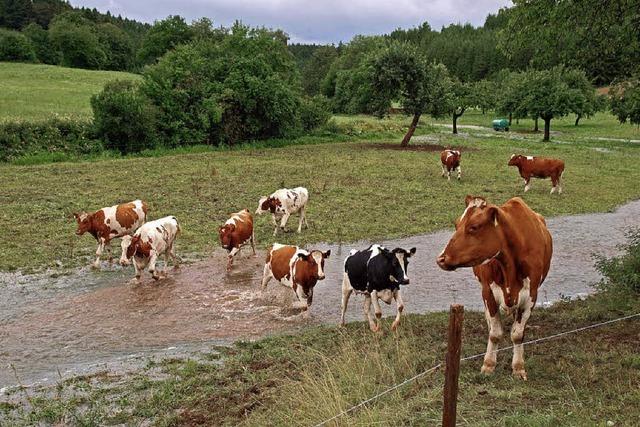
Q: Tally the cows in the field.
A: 9